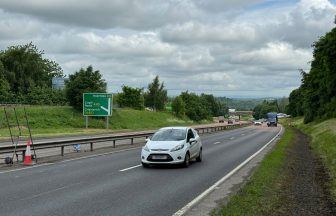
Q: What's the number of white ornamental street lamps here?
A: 0